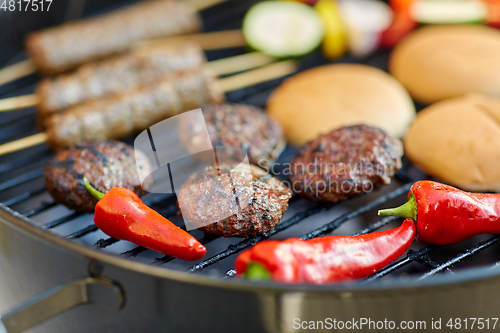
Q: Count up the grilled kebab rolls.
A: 3